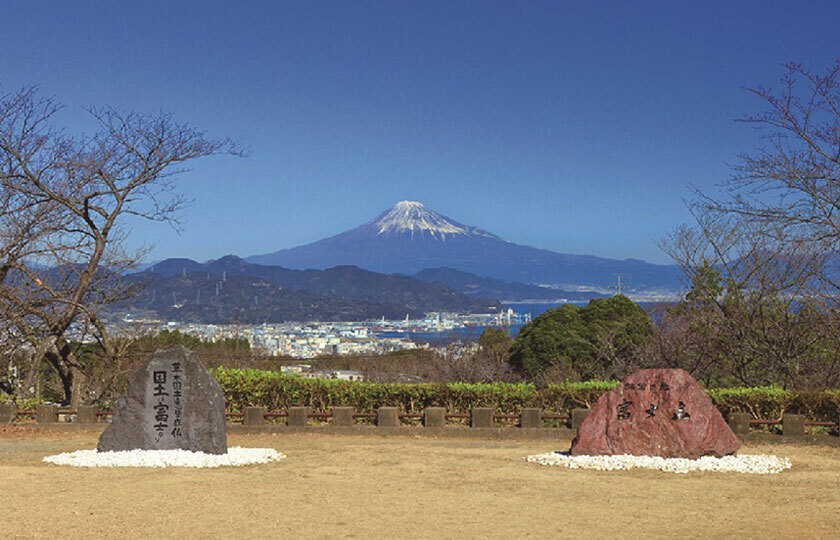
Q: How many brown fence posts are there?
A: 13